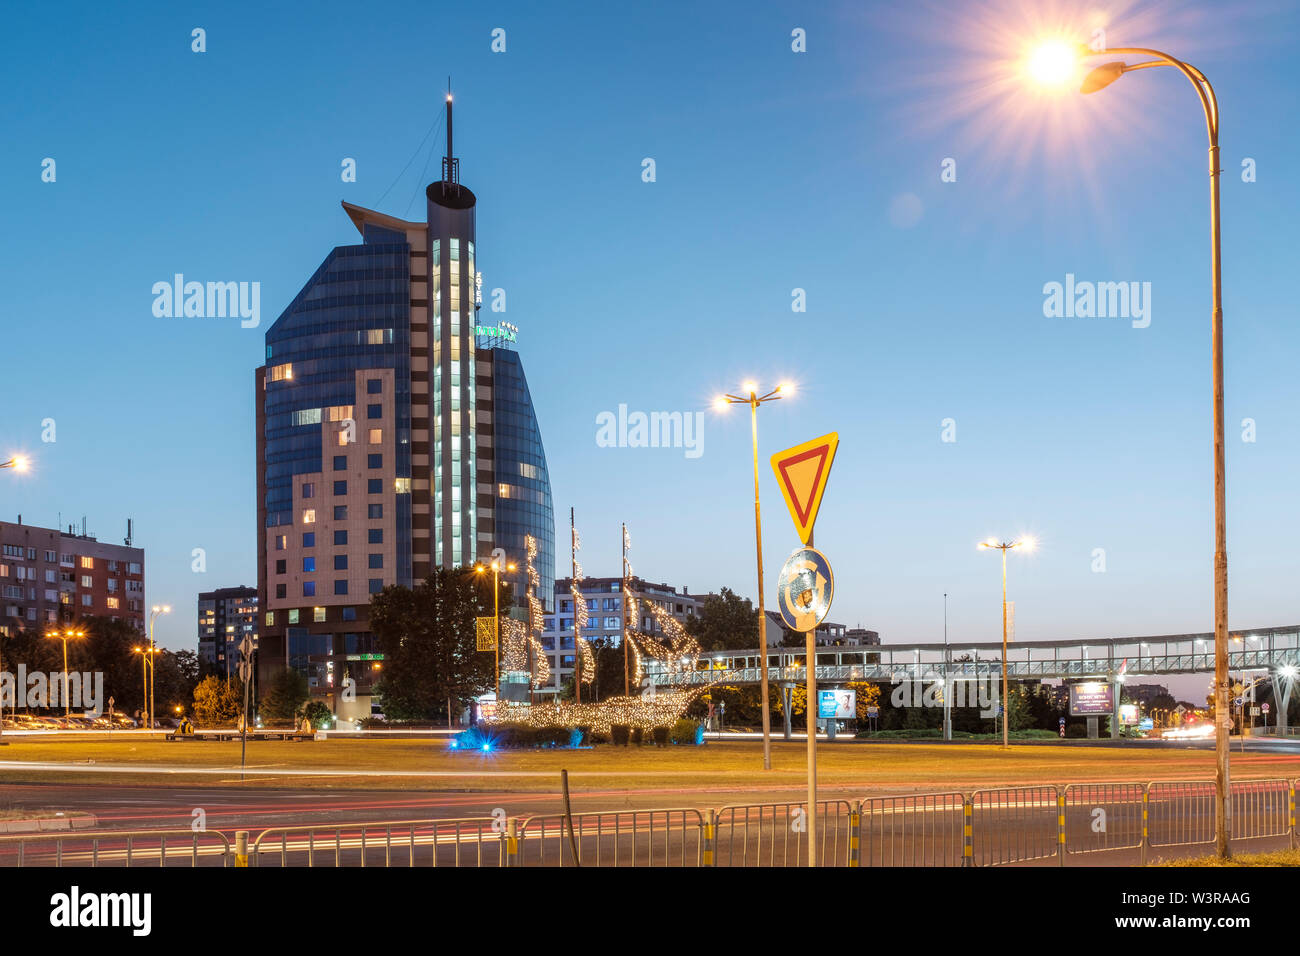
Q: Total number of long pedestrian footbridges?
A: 1